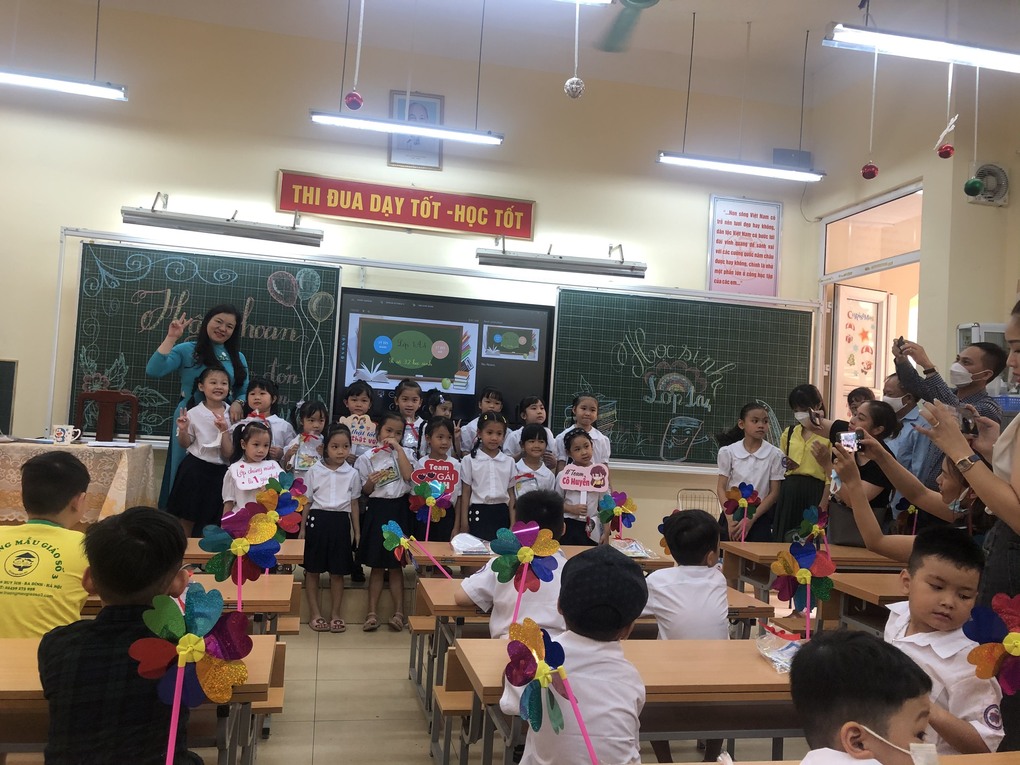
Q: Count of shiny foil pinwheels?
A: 15